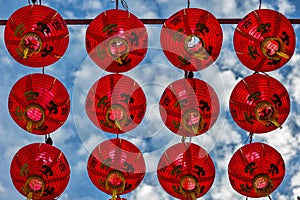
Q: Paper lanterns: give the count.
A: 12